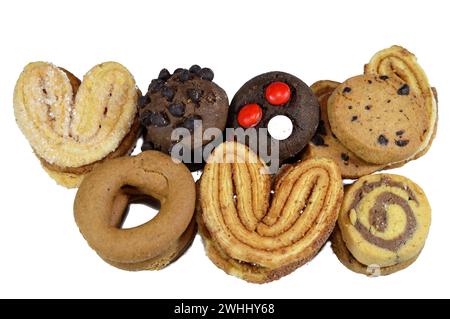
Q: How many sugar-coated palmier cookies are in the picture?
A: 1